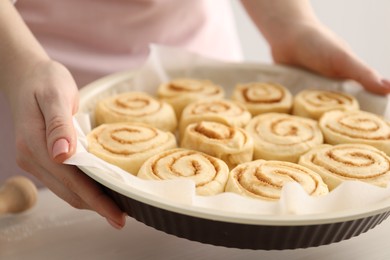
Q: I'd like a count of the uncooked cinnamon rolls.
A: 12